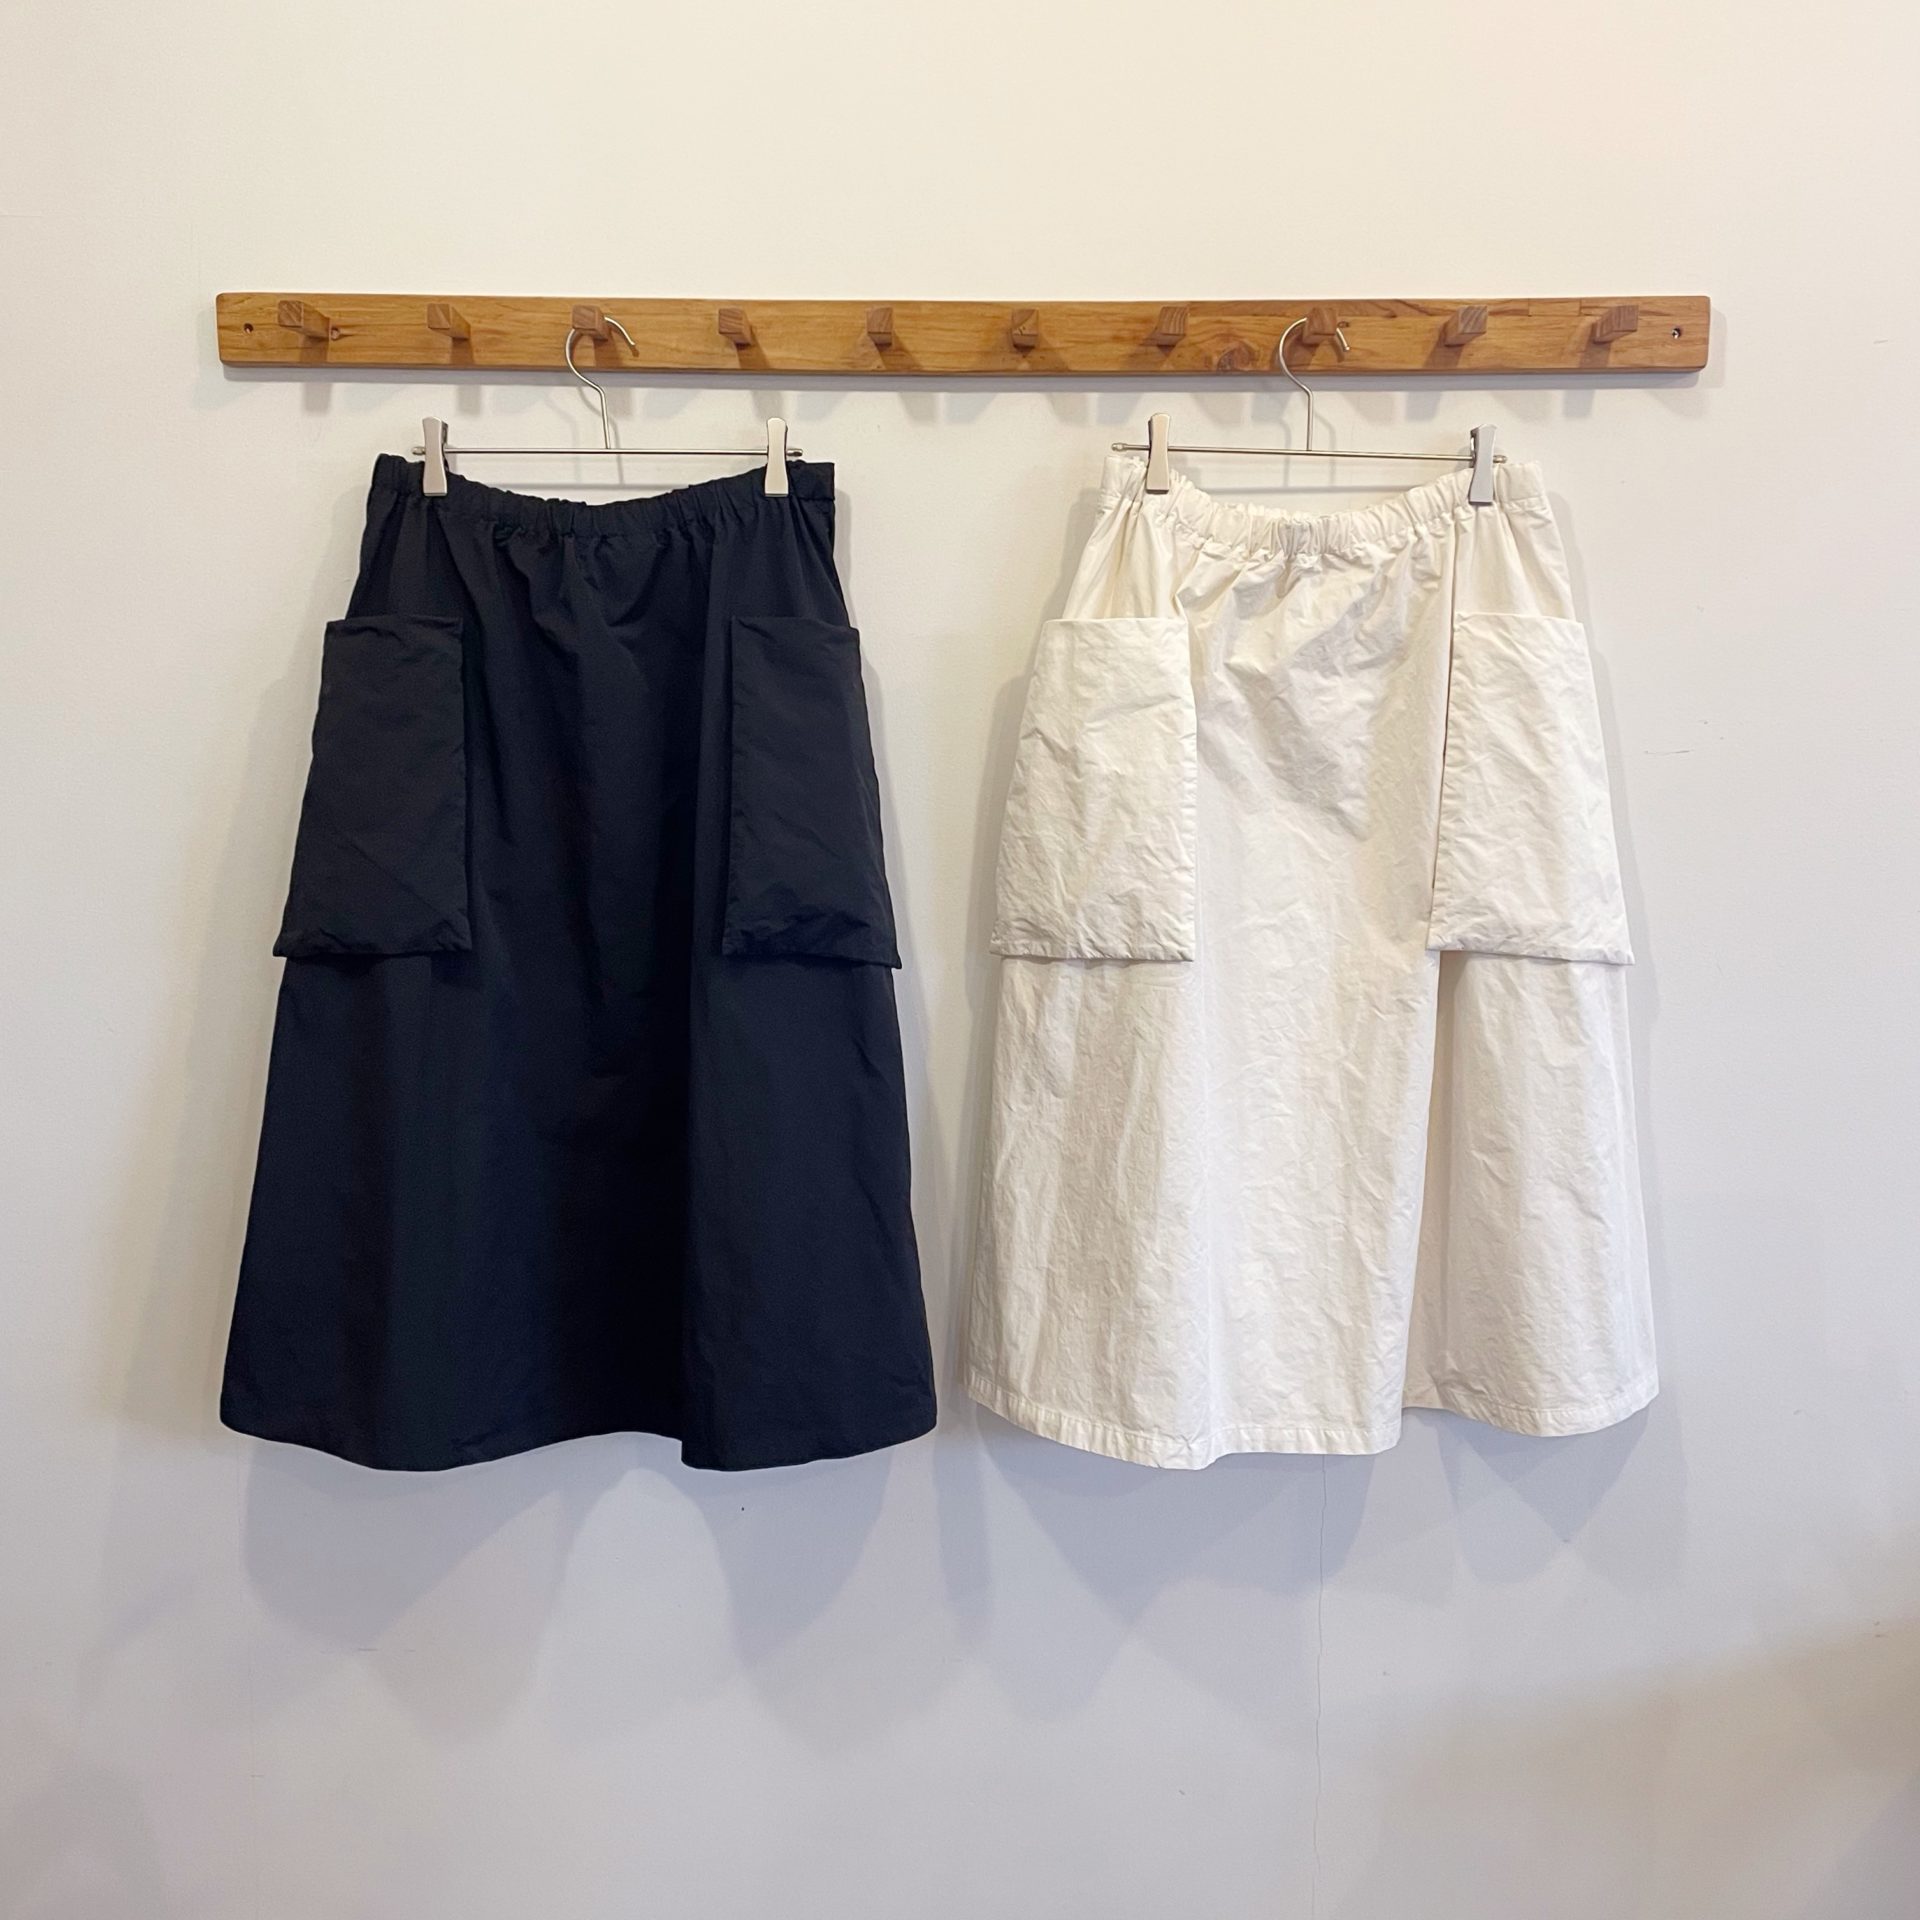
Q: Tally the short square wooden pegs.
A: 10